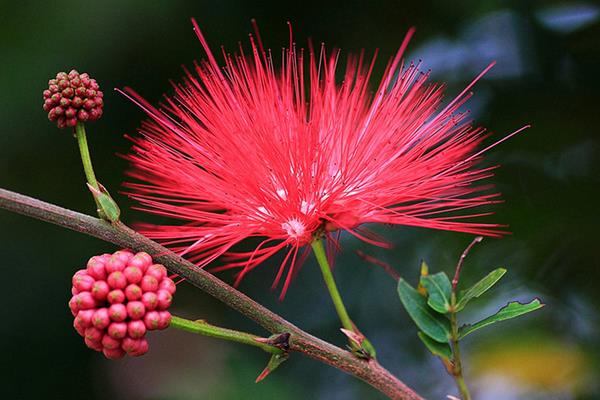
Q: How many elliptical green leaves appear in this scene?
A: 5